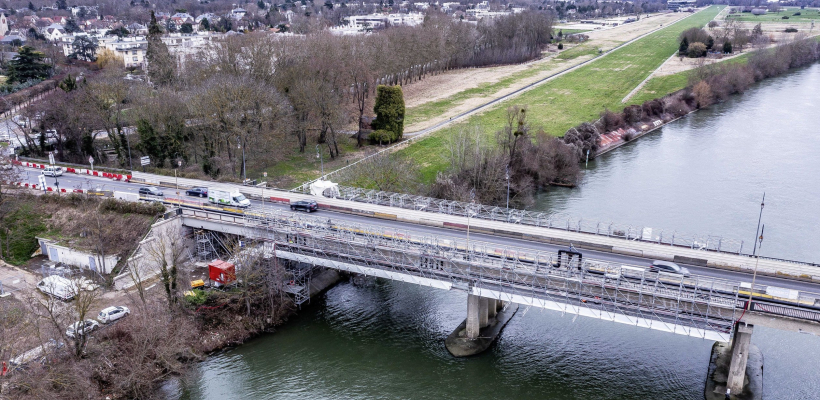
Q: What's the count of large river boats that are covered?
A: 0